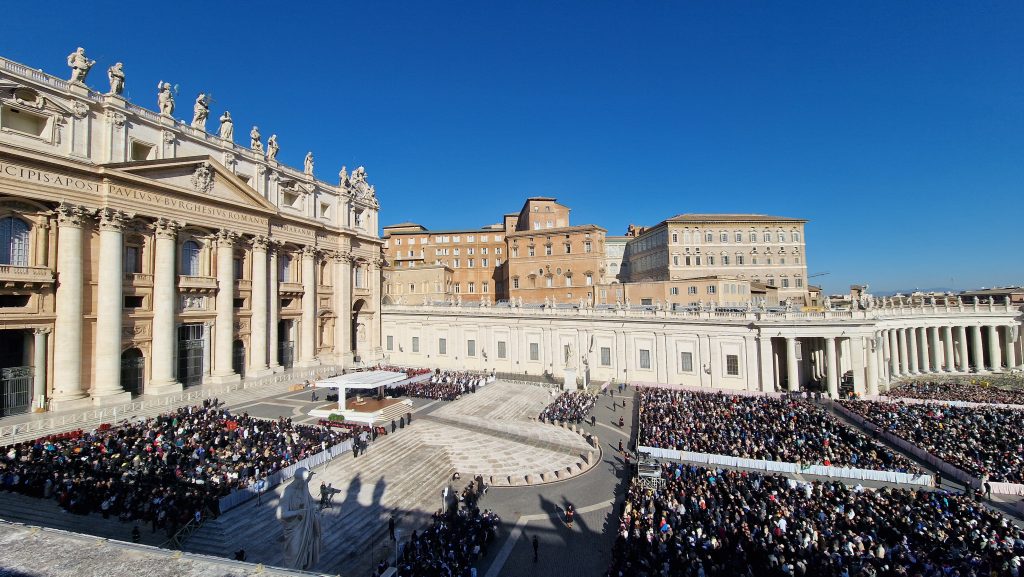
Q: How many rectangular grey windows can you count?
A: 11